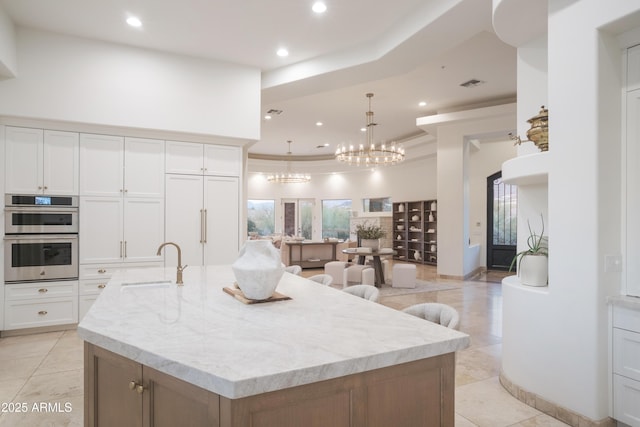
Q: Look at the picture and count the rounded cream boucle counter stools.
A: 4